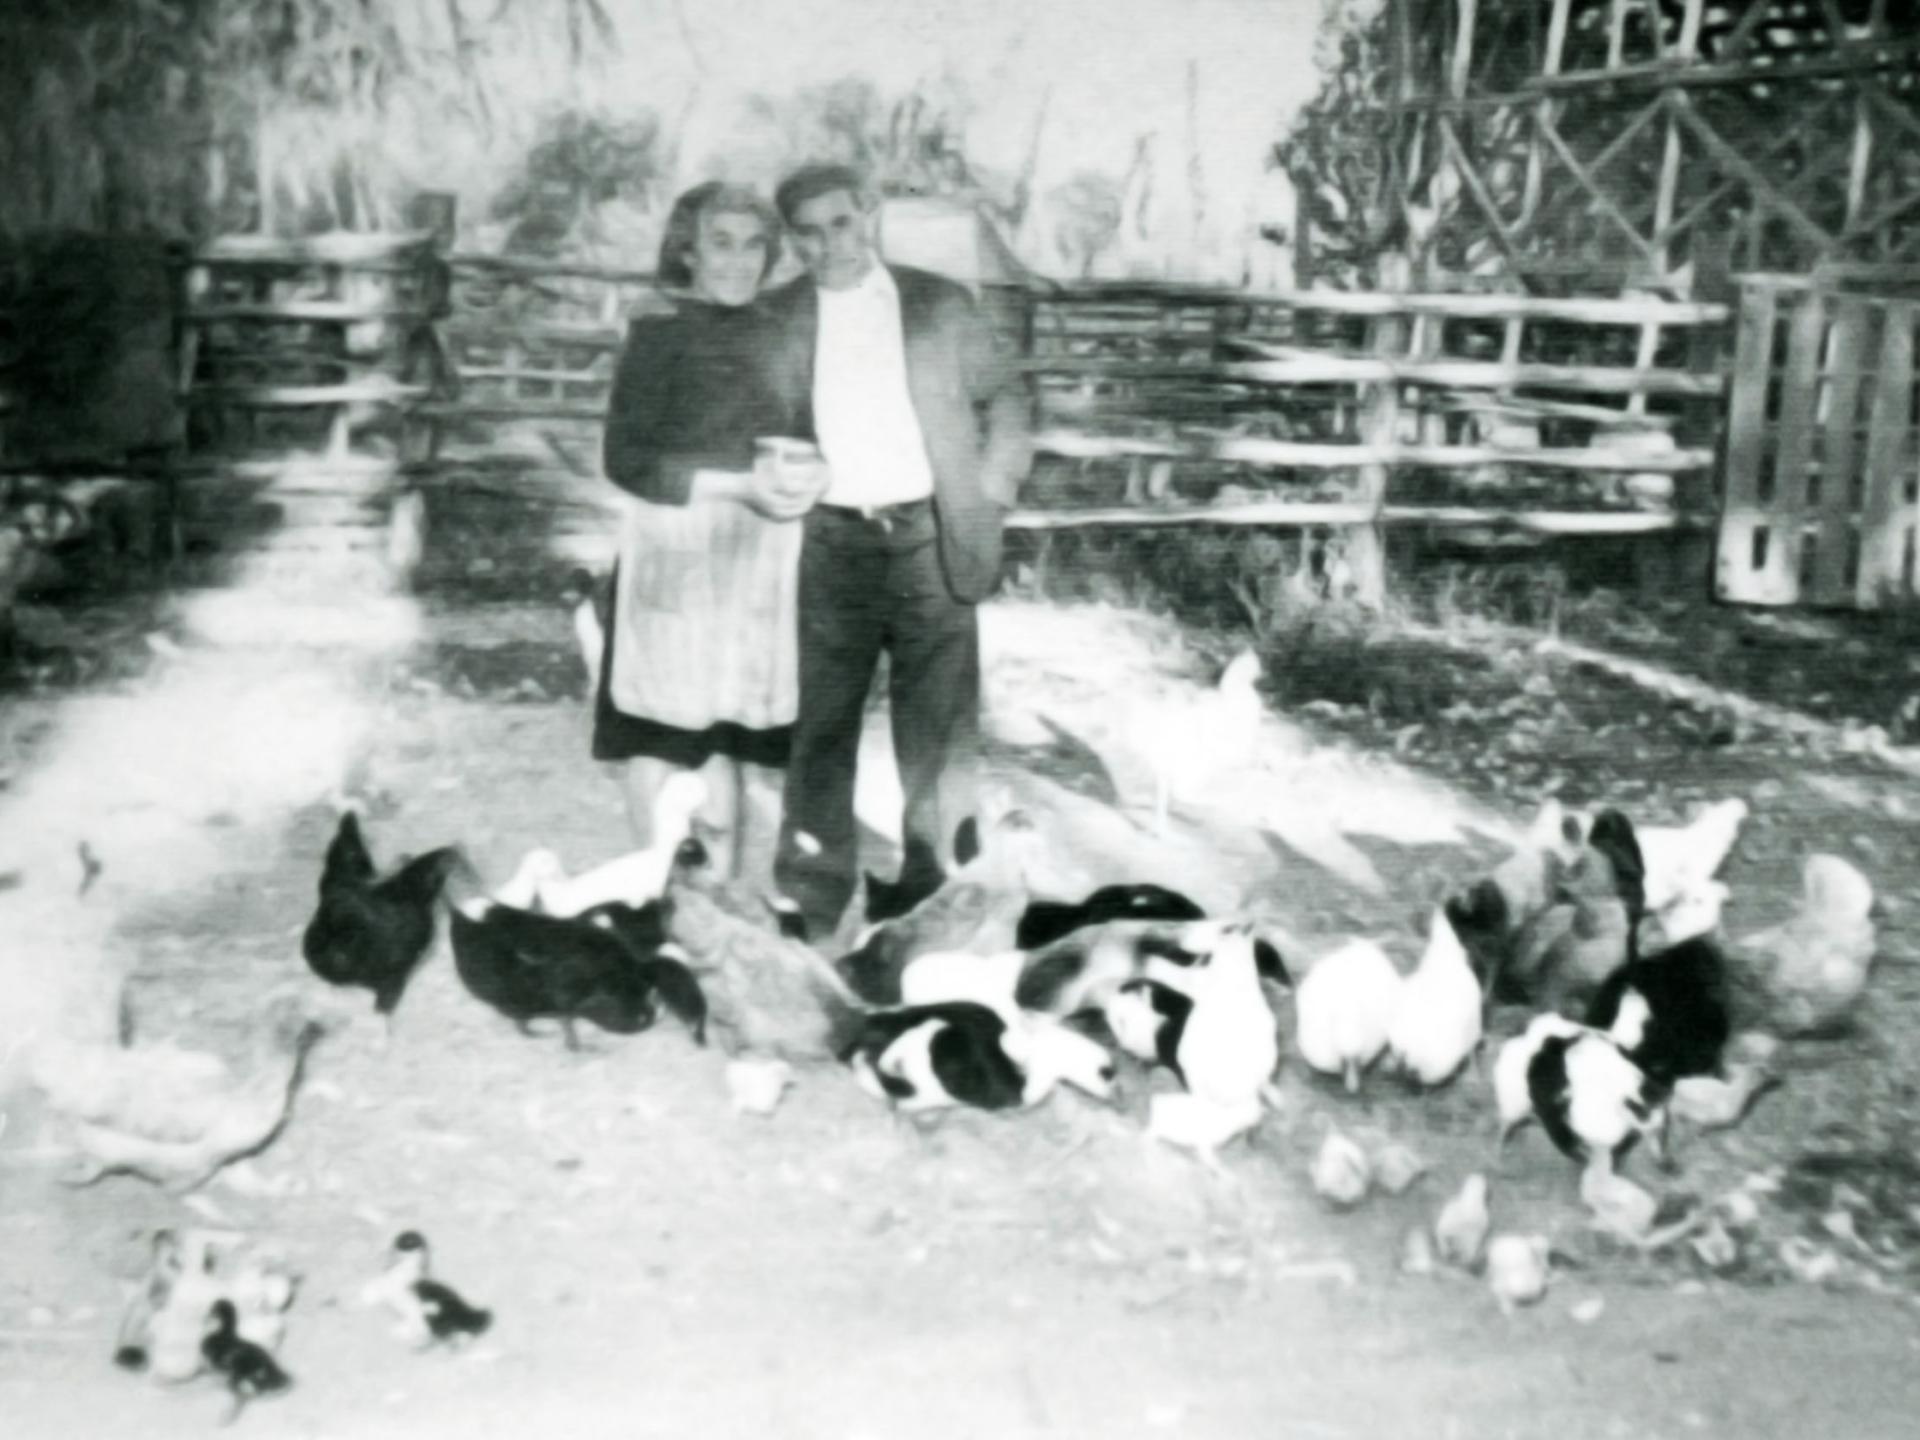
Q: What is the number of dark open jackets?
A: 1